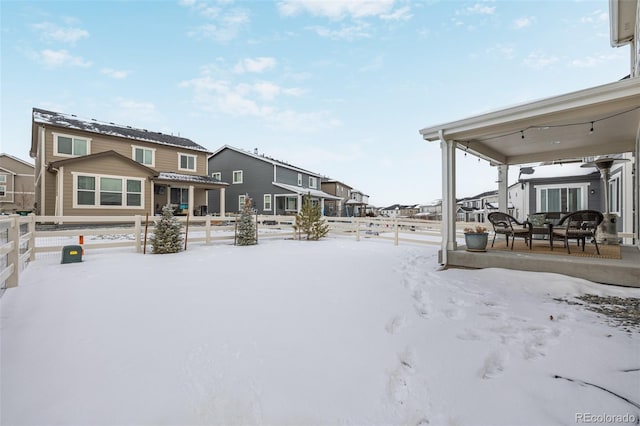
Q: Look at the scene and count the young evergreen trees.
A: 3